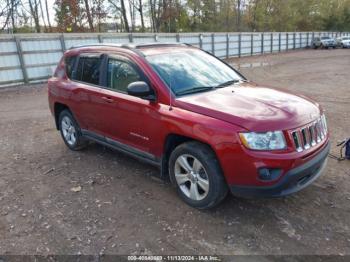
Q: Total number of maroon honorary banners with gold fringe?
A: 0